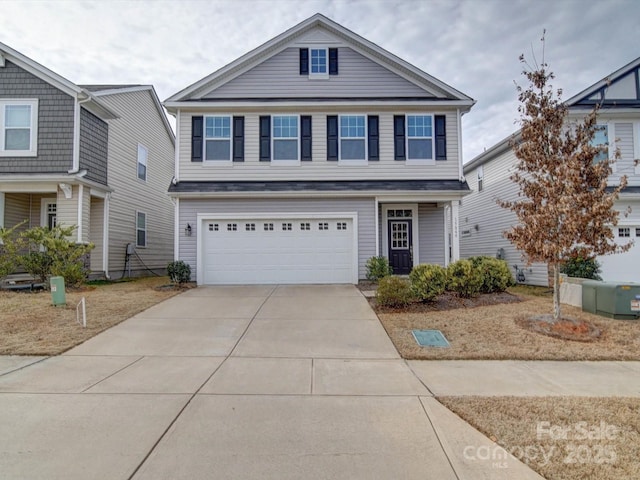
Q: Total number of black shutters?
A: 10